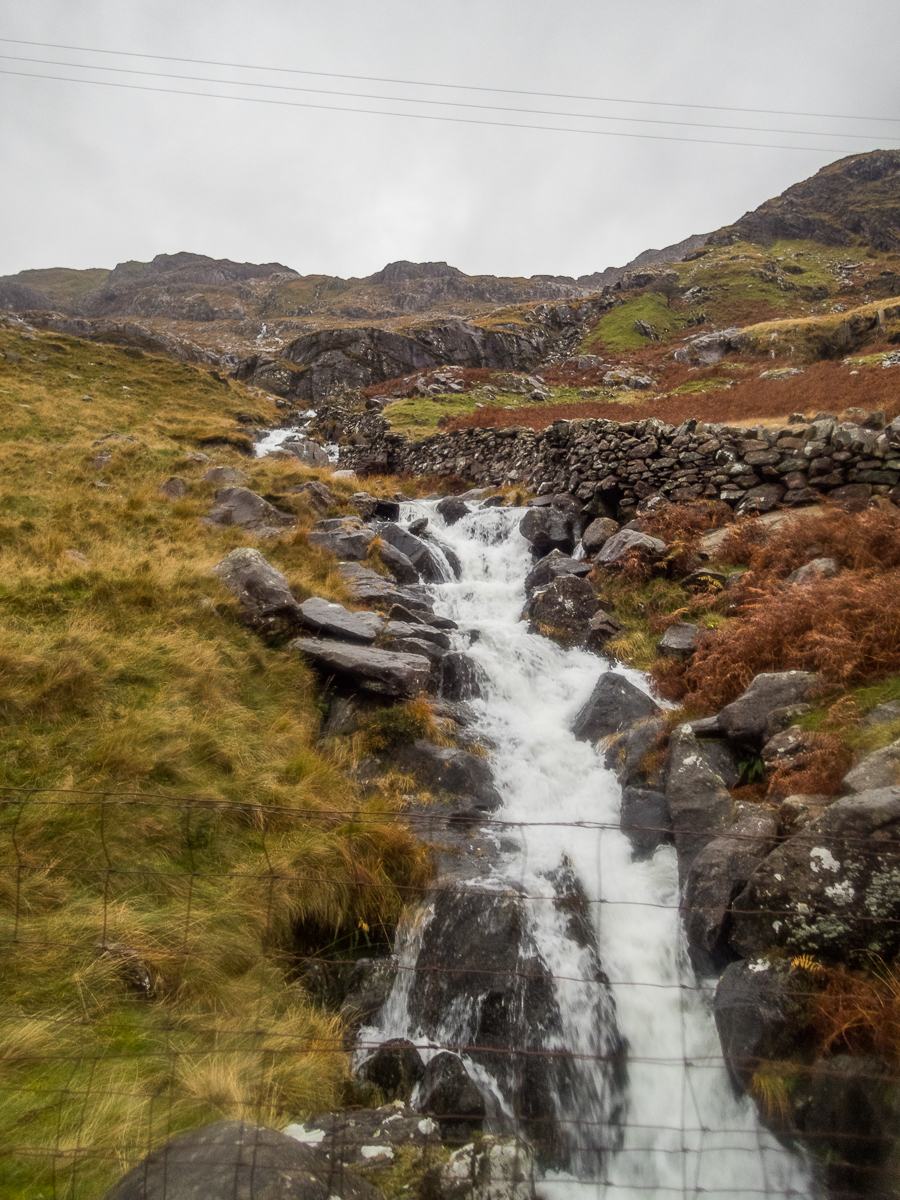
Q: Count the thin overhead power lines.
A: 3